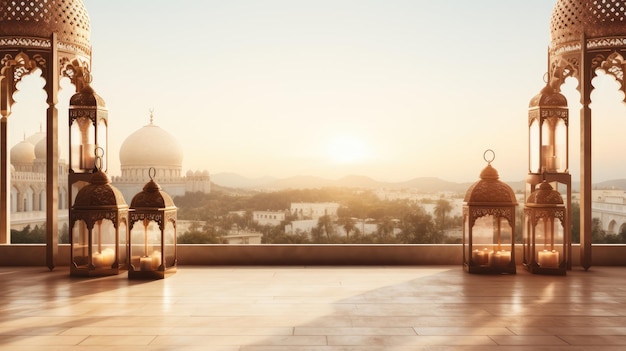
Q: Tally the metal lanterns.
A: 6